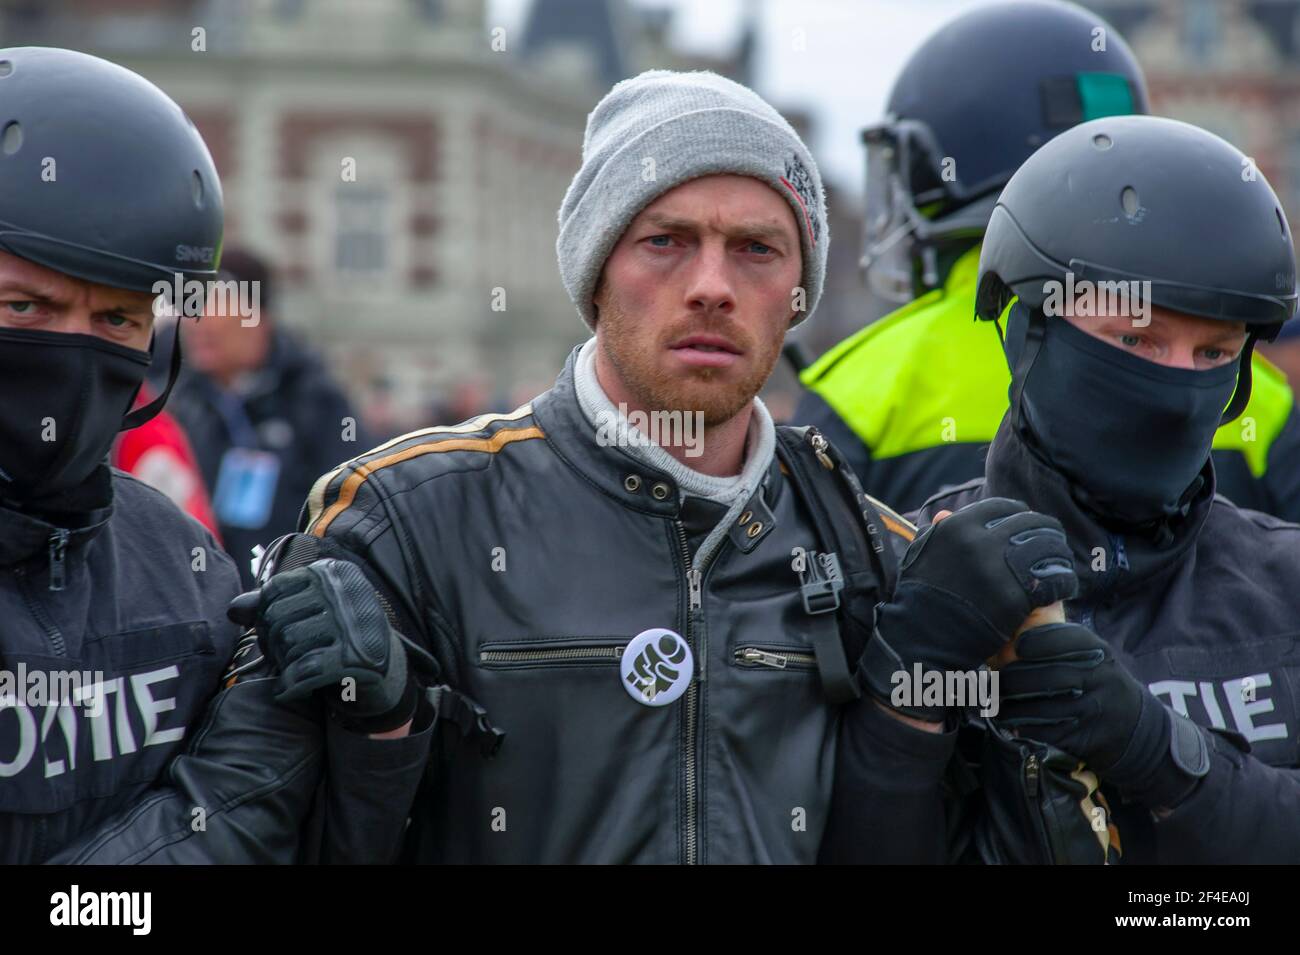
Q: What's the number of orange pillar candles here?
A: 0